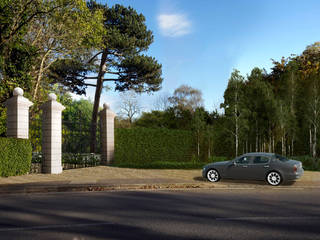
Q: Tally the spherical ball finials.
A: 3